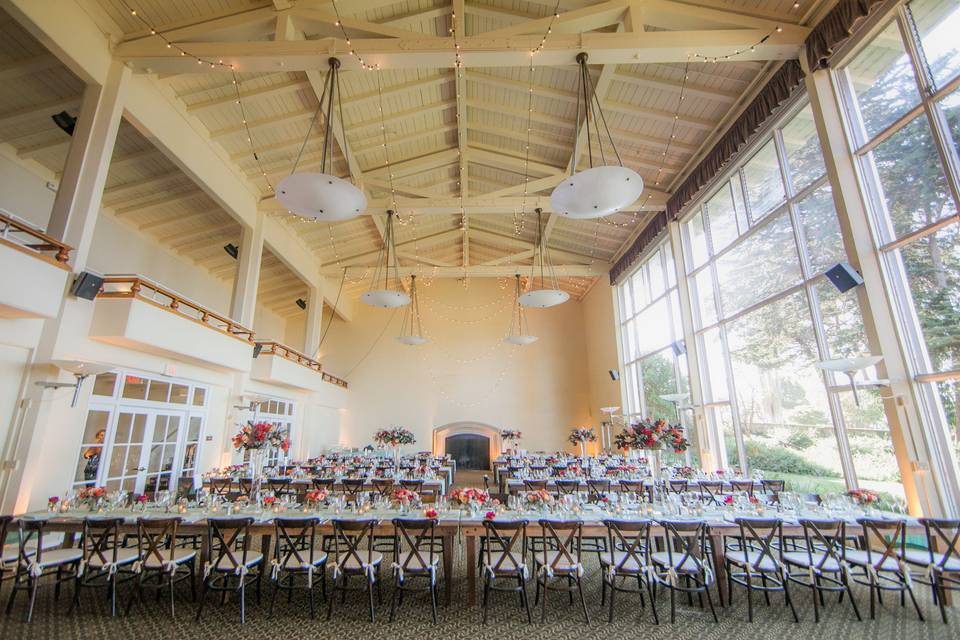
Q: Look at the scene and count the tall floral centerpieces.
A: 5